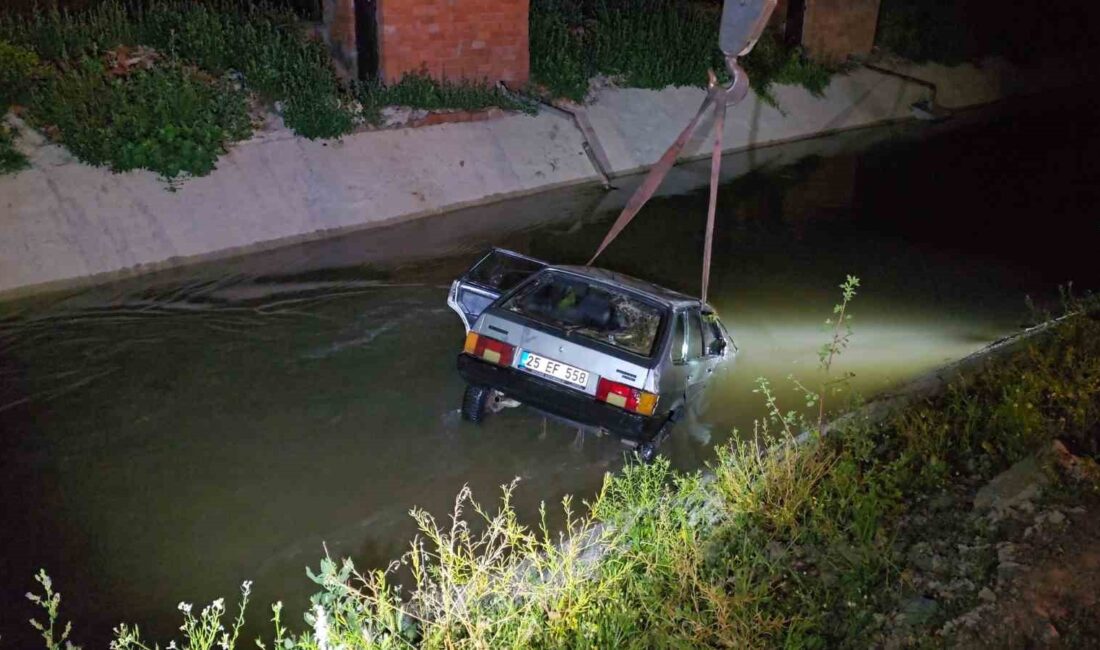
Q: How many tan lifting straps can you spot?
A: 2